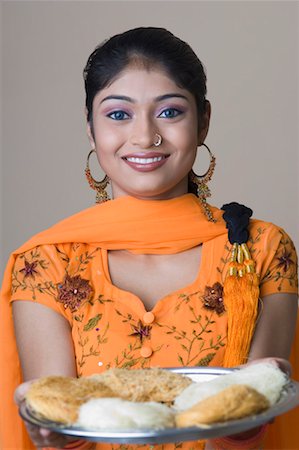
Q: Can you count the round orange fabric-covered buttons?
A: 2